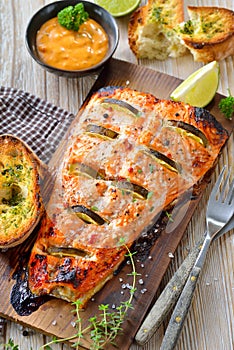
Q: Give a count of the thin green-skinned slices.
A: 8